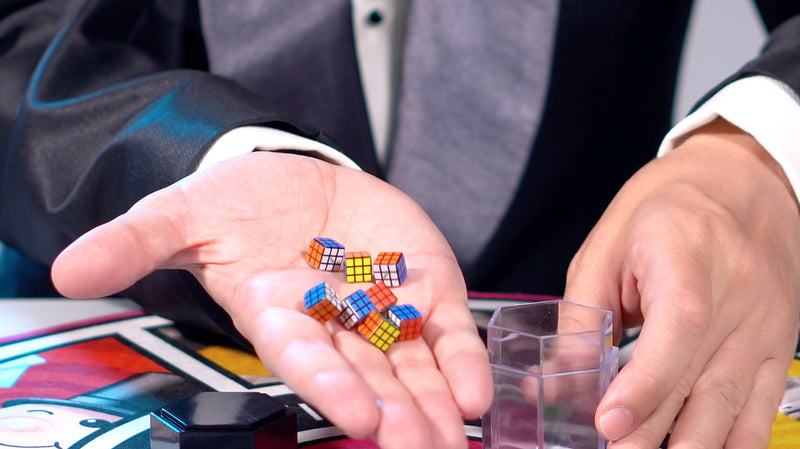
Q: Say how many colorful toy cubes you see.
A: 8